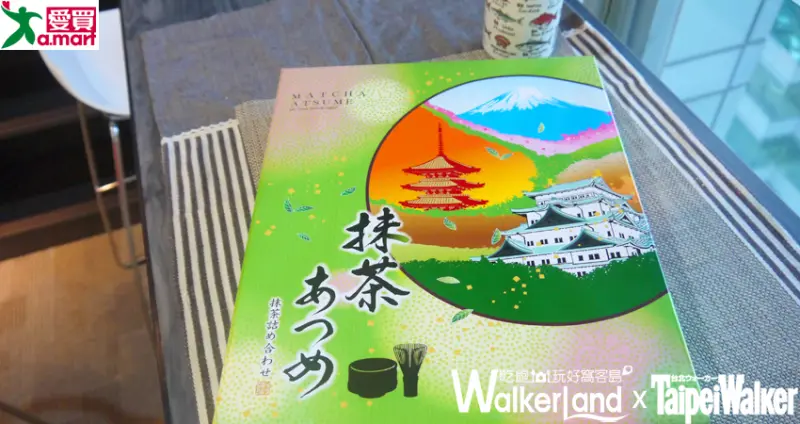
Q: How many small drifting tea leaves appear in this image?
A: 11